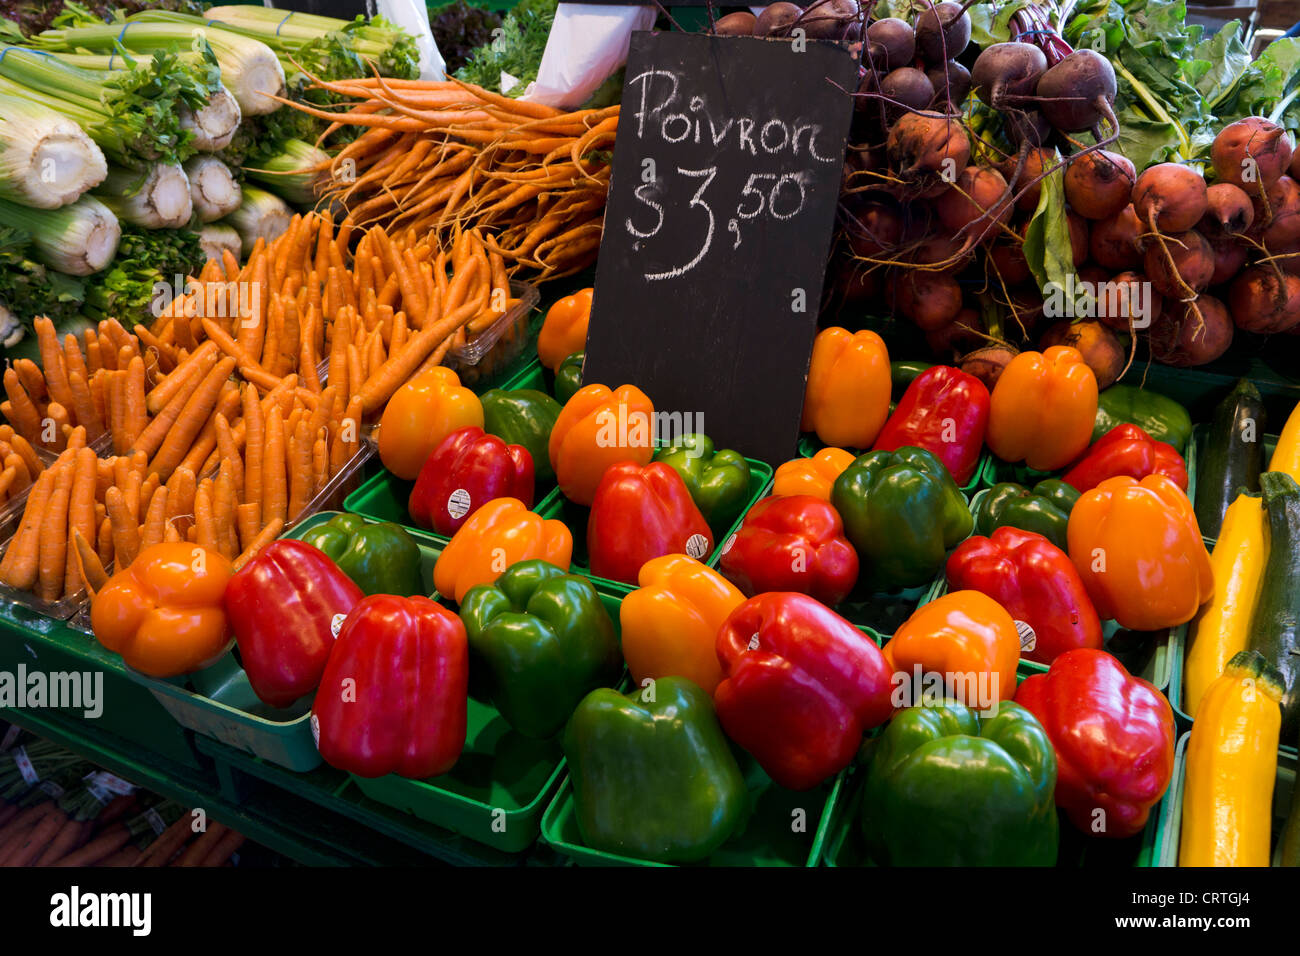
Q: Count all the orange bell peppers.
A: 11